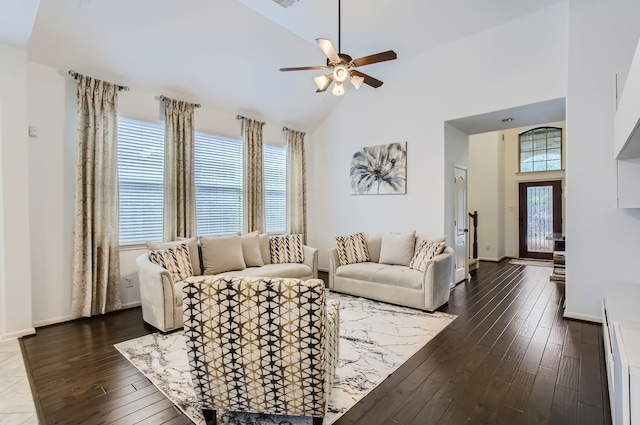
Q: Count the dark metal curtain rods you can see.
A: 4